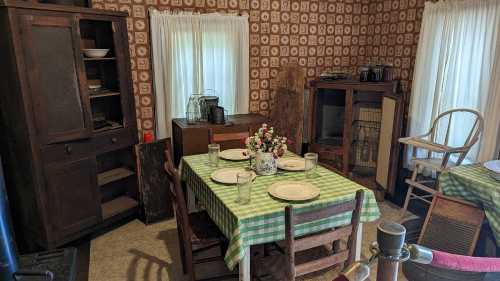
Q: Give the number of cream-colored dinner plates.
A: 4